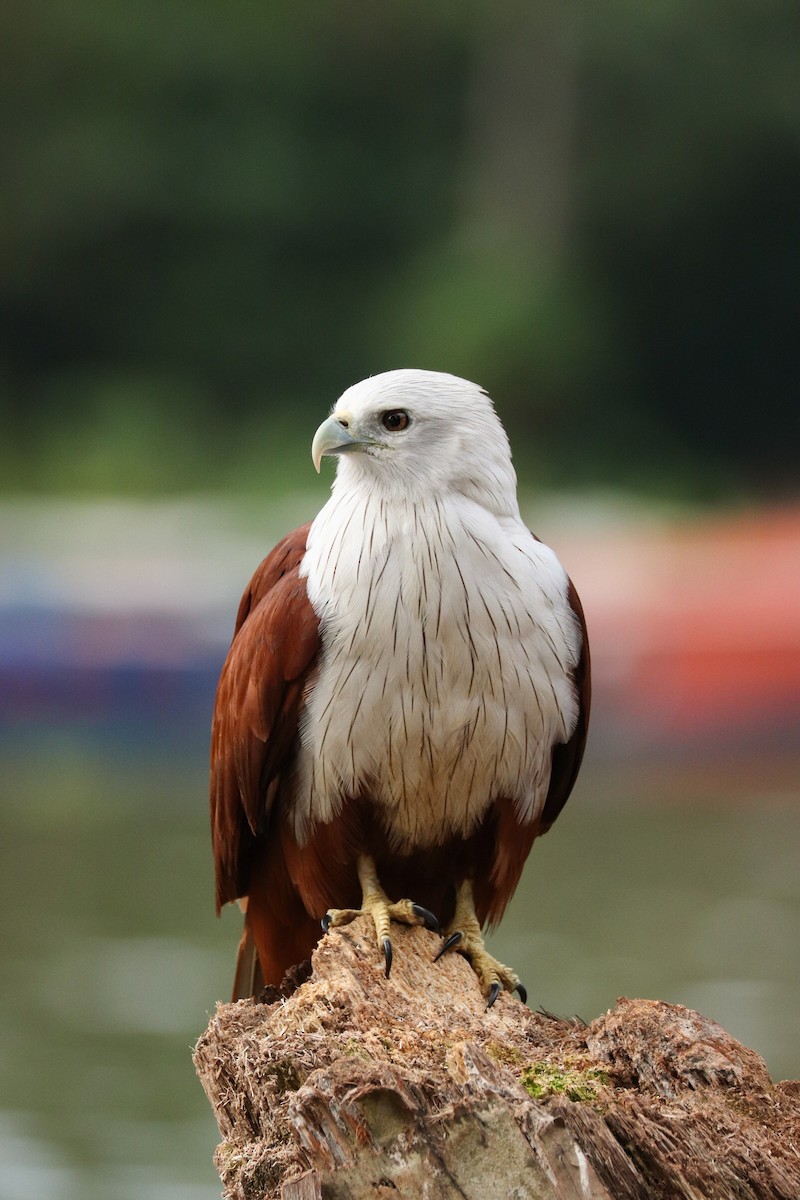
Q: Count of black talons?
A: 6